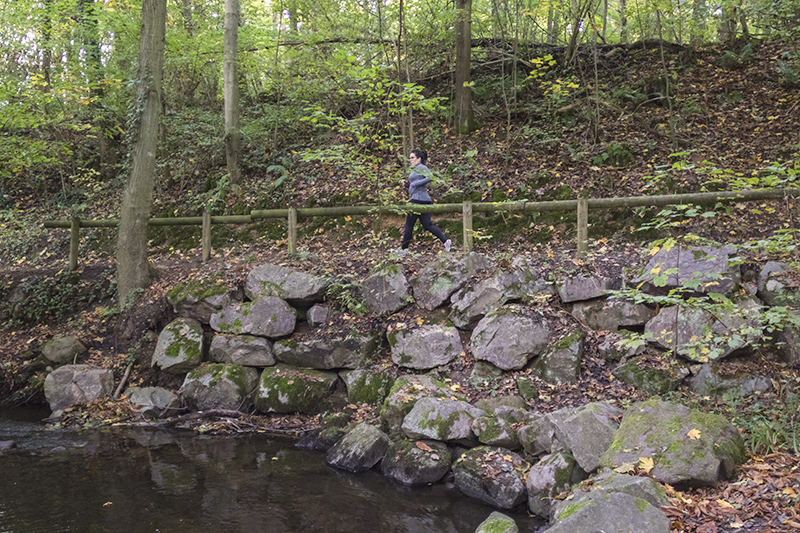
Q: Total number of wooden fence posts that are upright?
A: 5